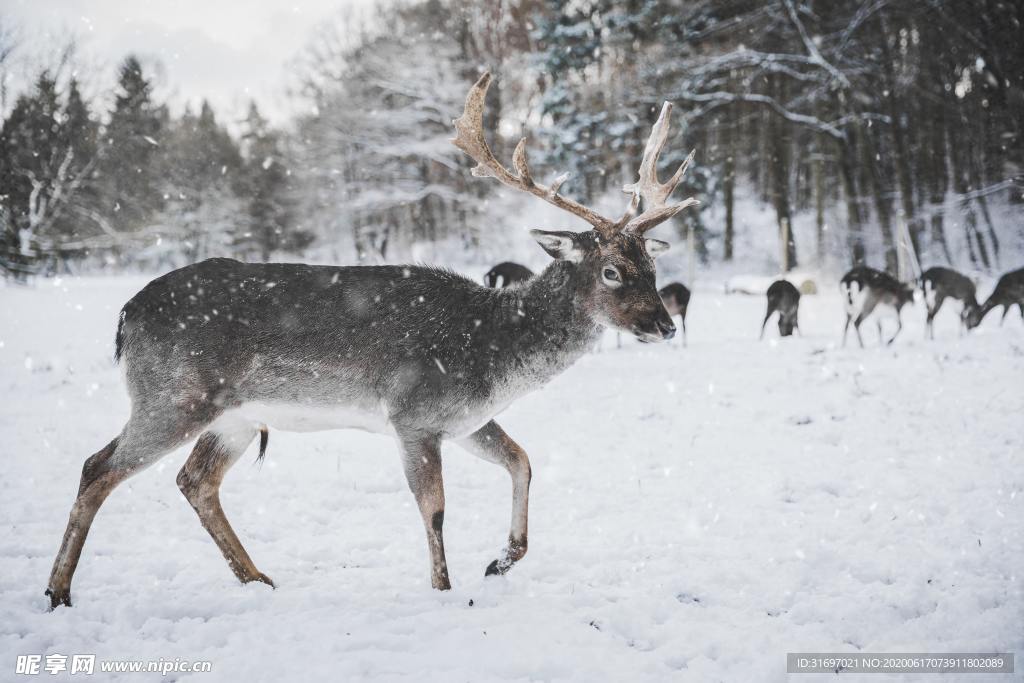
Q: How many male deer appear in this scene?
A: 1